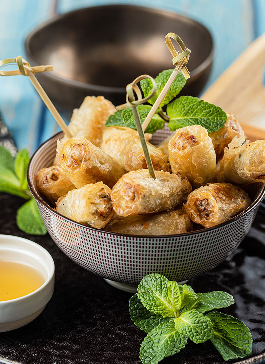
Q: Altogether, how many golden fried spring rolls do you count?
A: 11